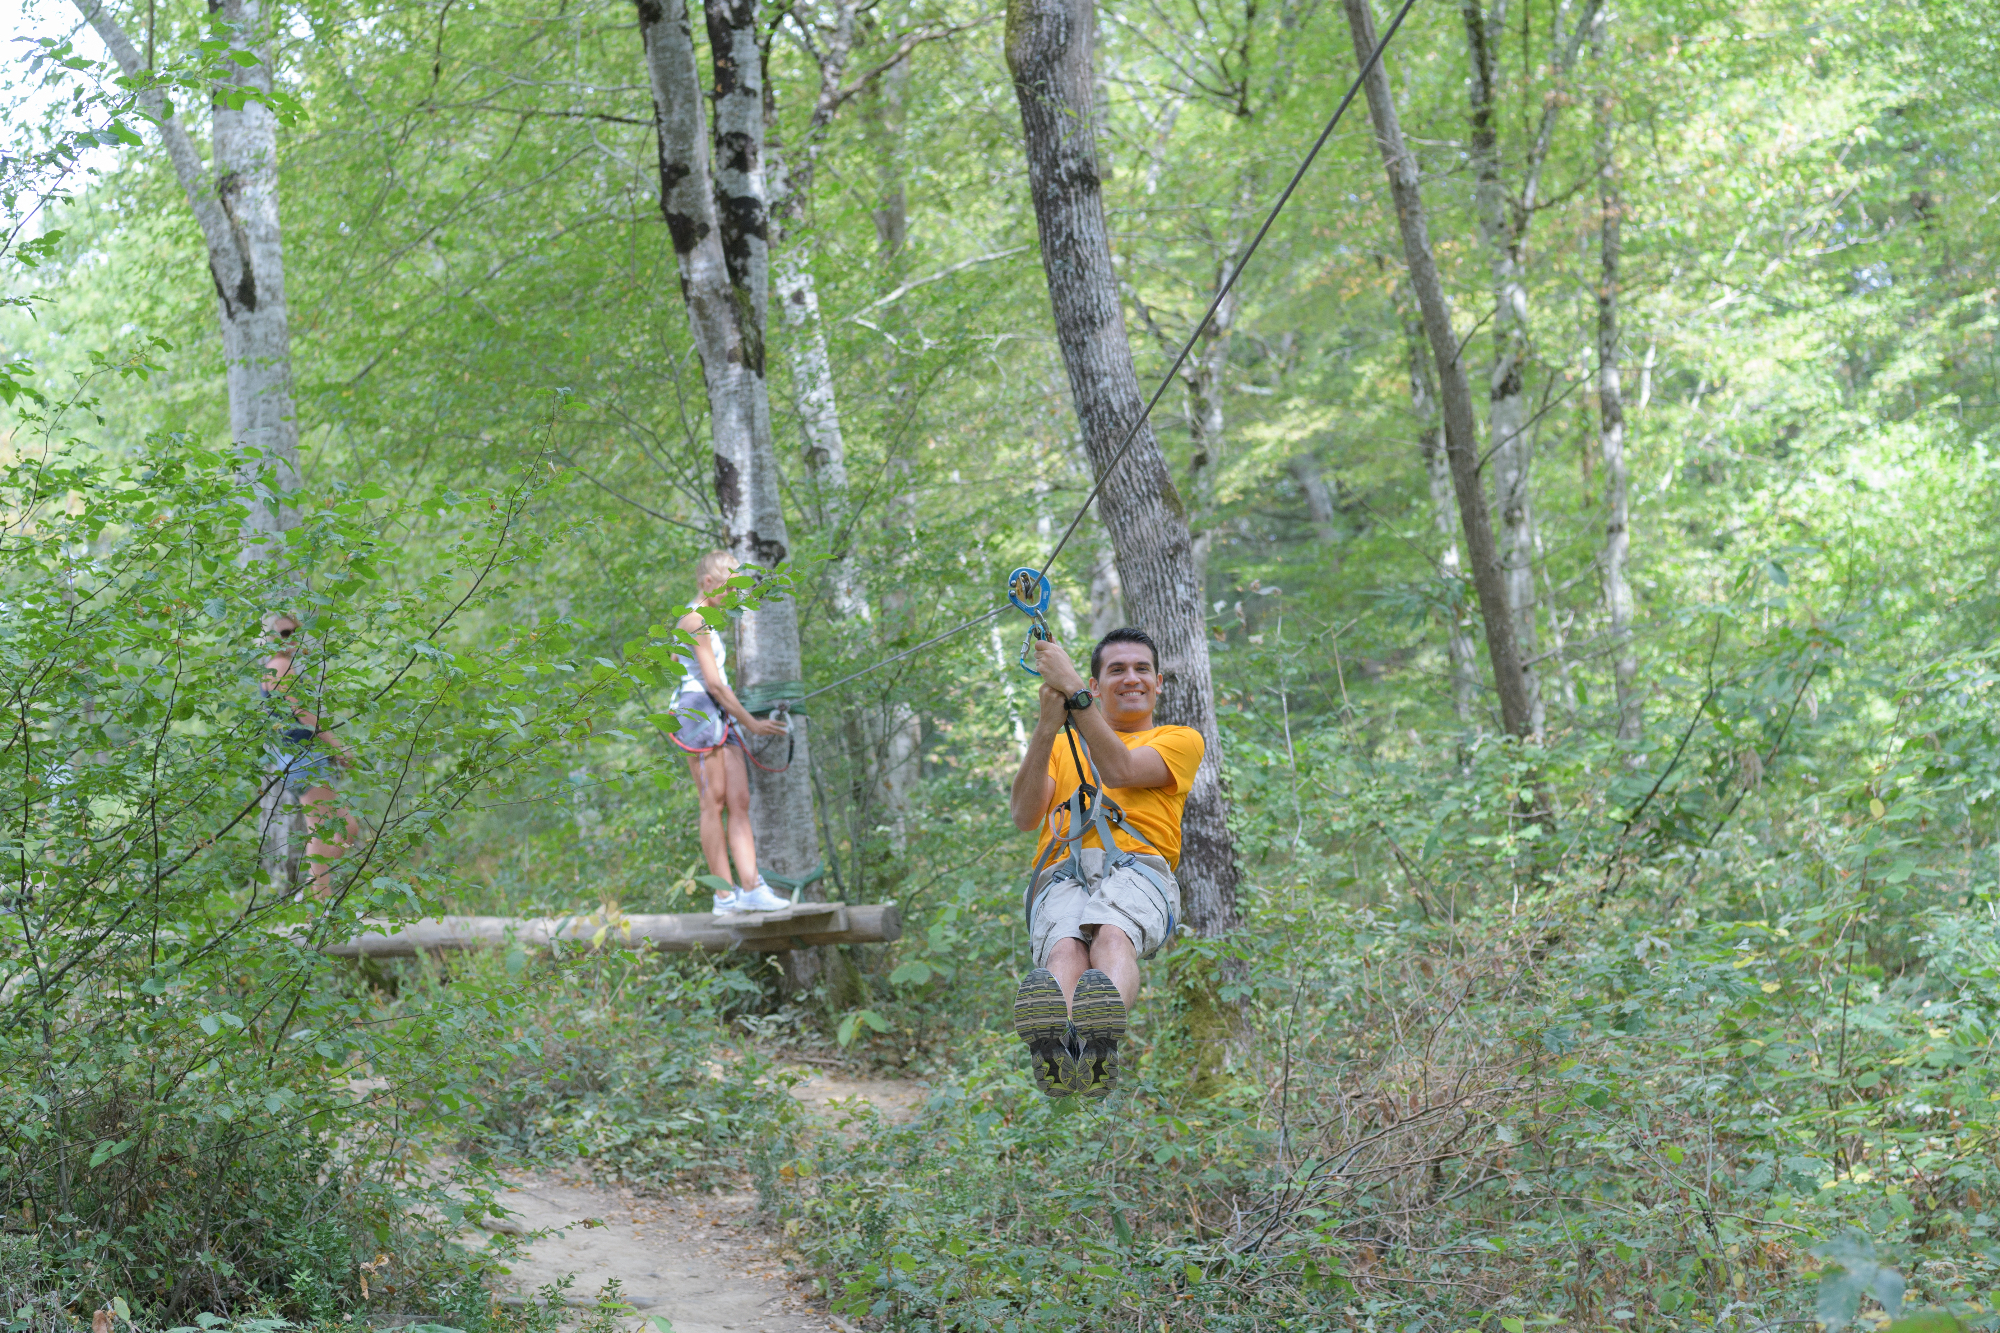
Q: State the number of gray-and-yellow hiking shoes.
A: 2